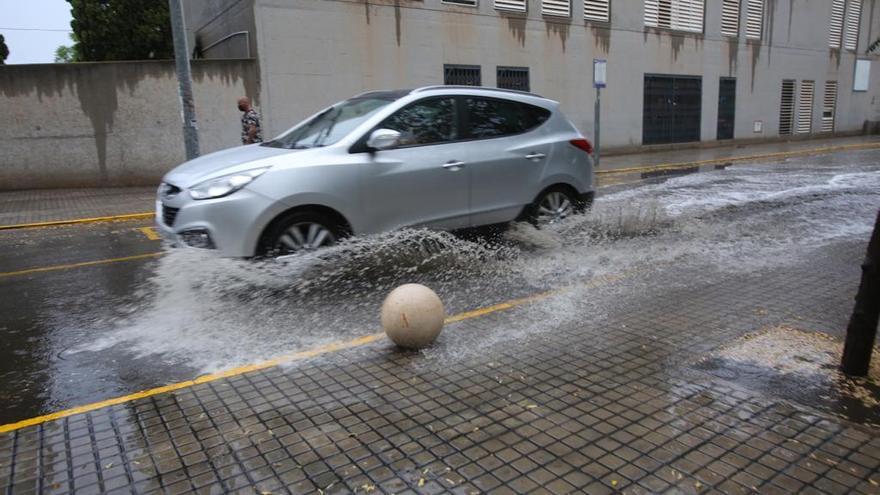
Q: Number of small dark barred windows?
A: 2